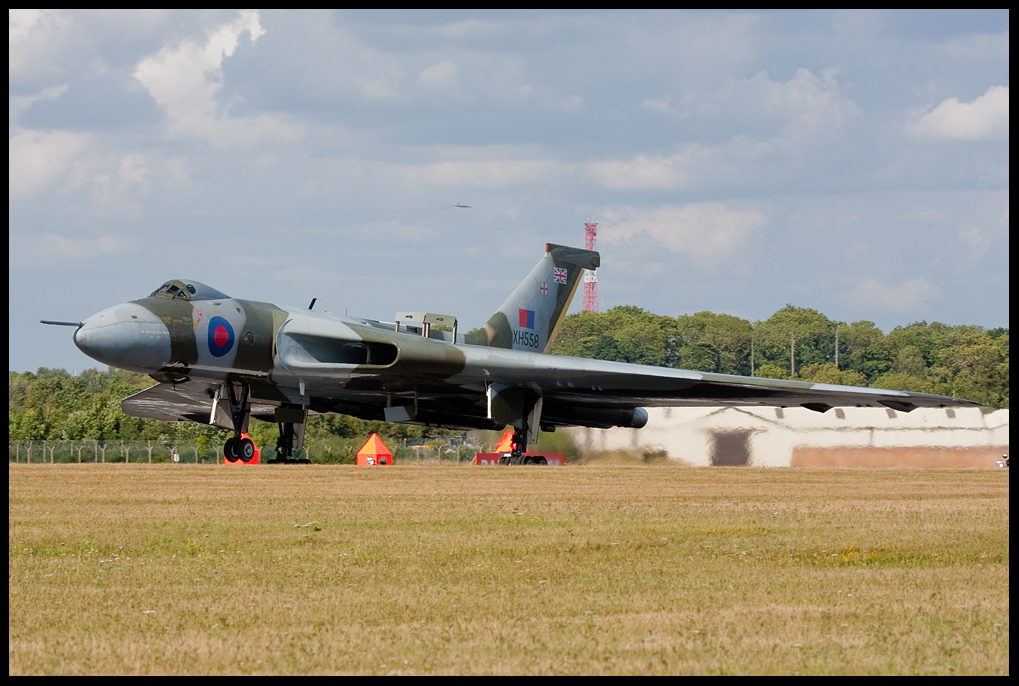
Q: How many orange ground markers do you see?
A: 3